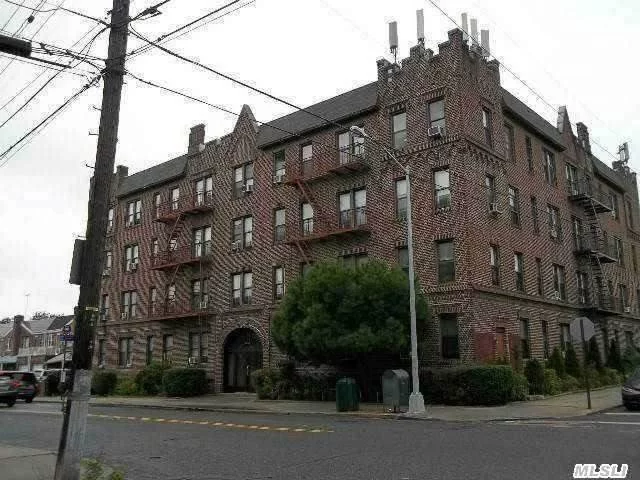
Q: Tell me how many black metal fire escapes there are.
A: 1